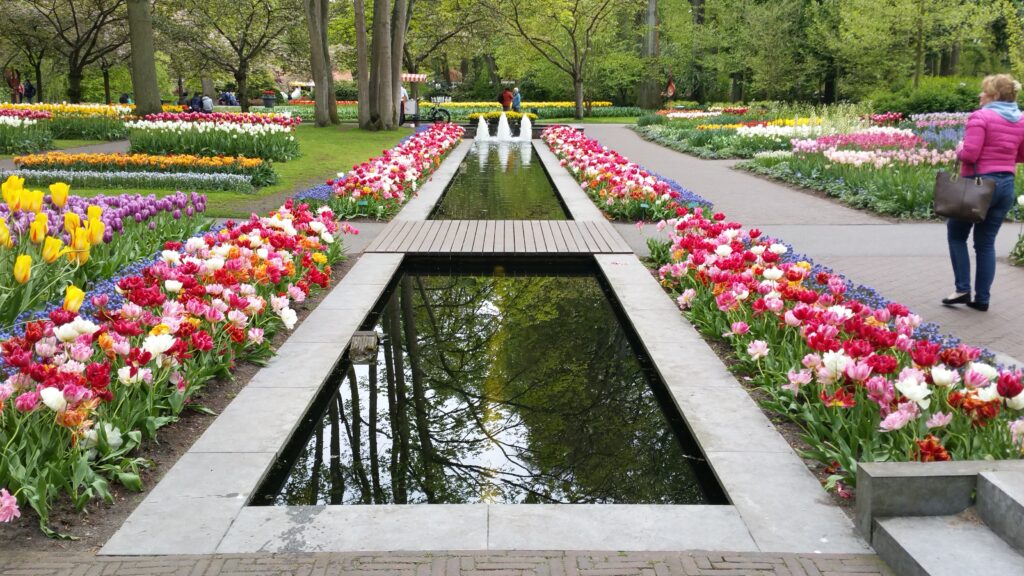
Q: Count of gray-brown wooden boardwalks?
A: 1